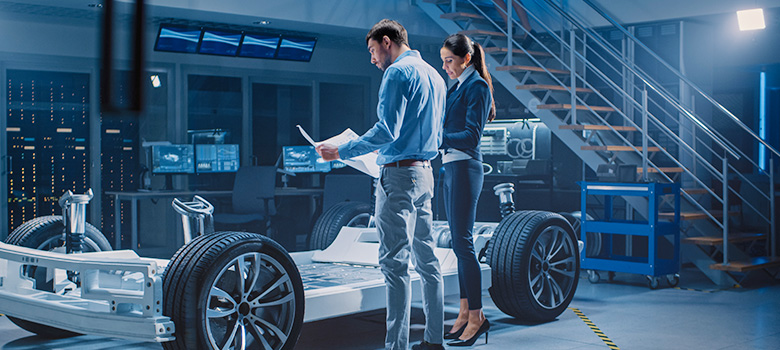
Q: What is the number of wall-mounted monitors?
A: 4